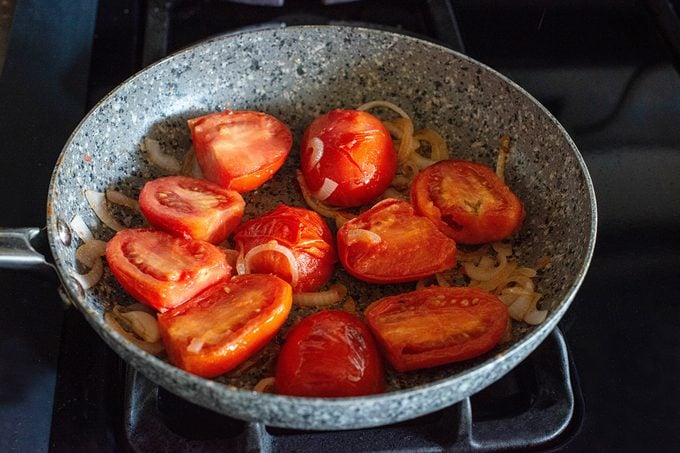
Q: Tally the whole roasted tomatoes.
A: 3